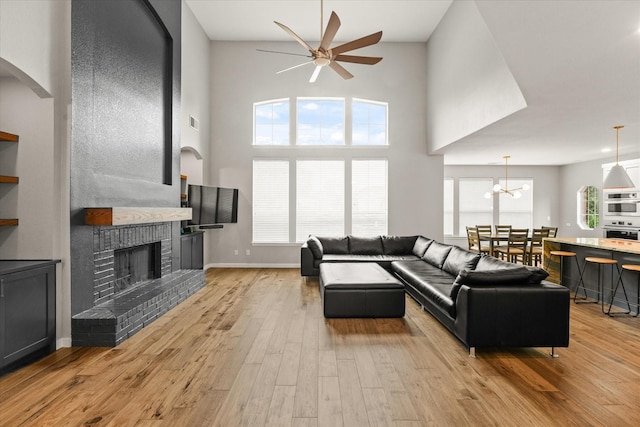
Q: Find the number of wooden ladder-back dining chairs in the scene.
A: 6